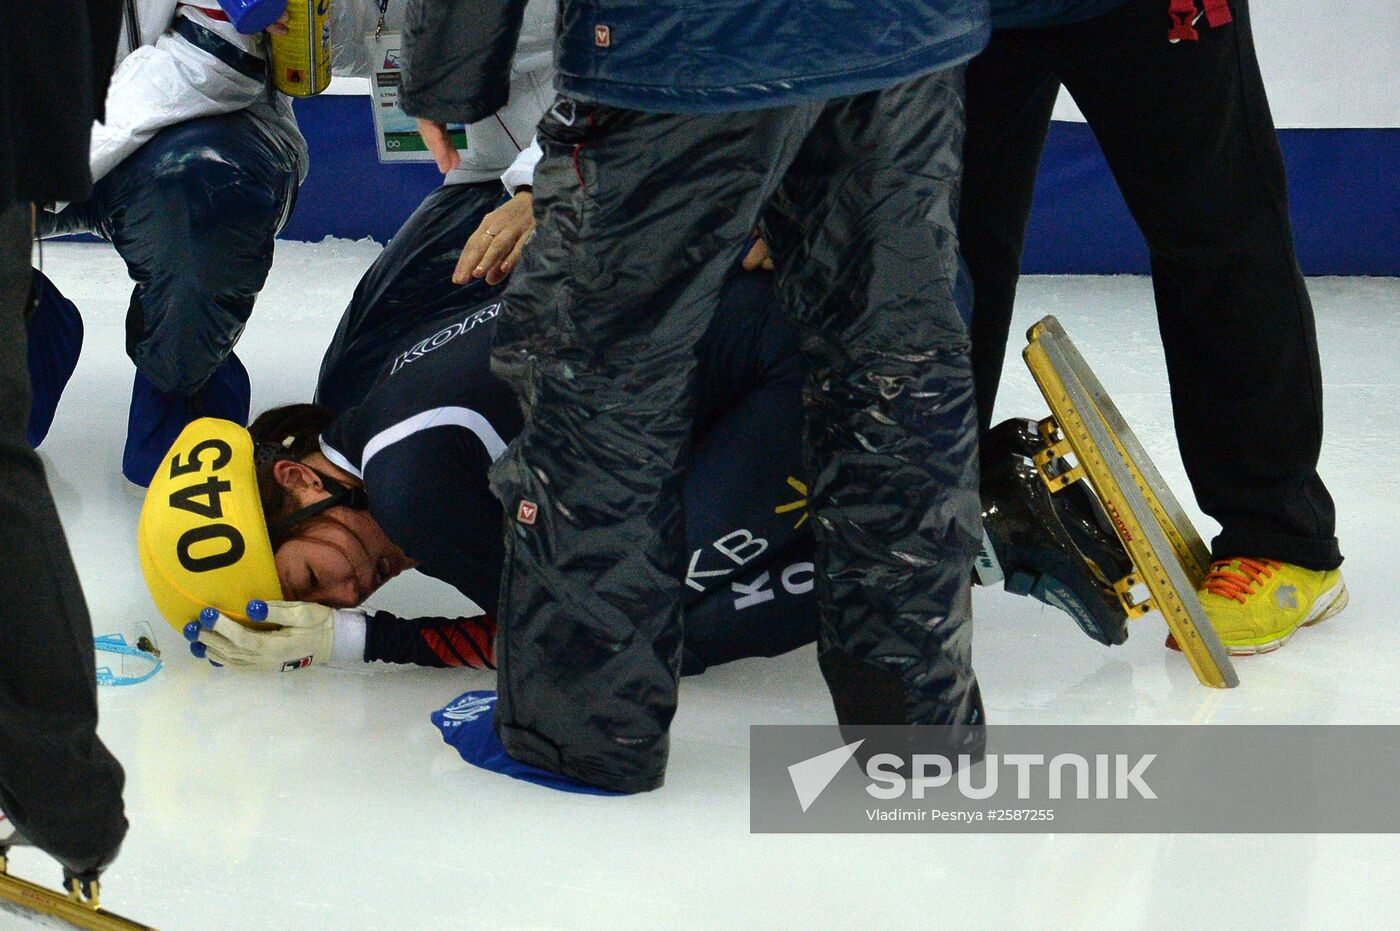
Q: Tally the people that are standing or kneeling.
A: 5